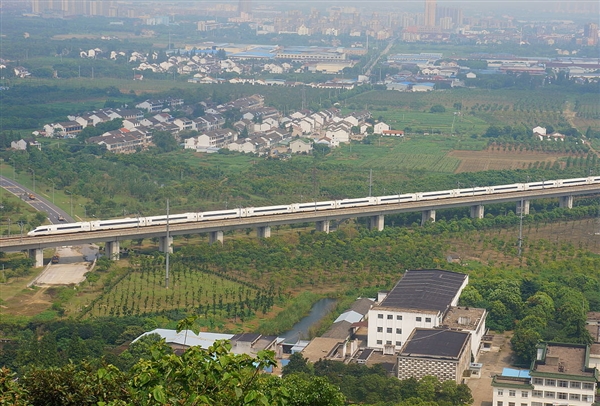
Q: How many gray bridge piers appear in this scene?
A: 11